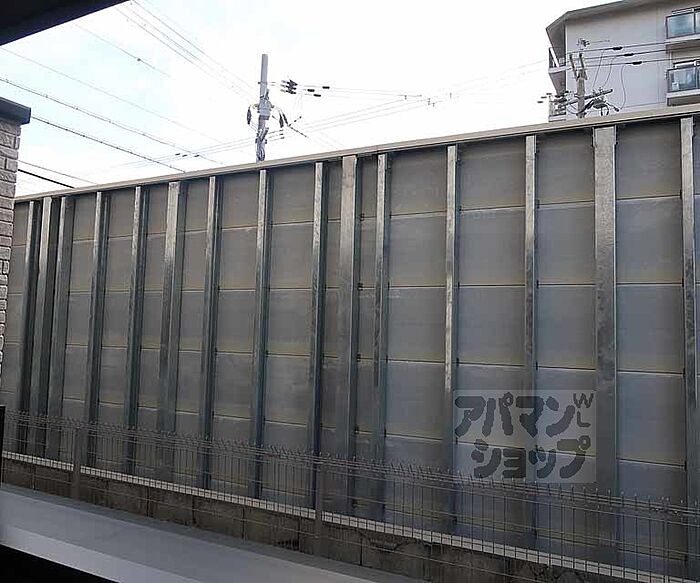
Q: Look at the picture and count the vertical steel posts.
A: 15